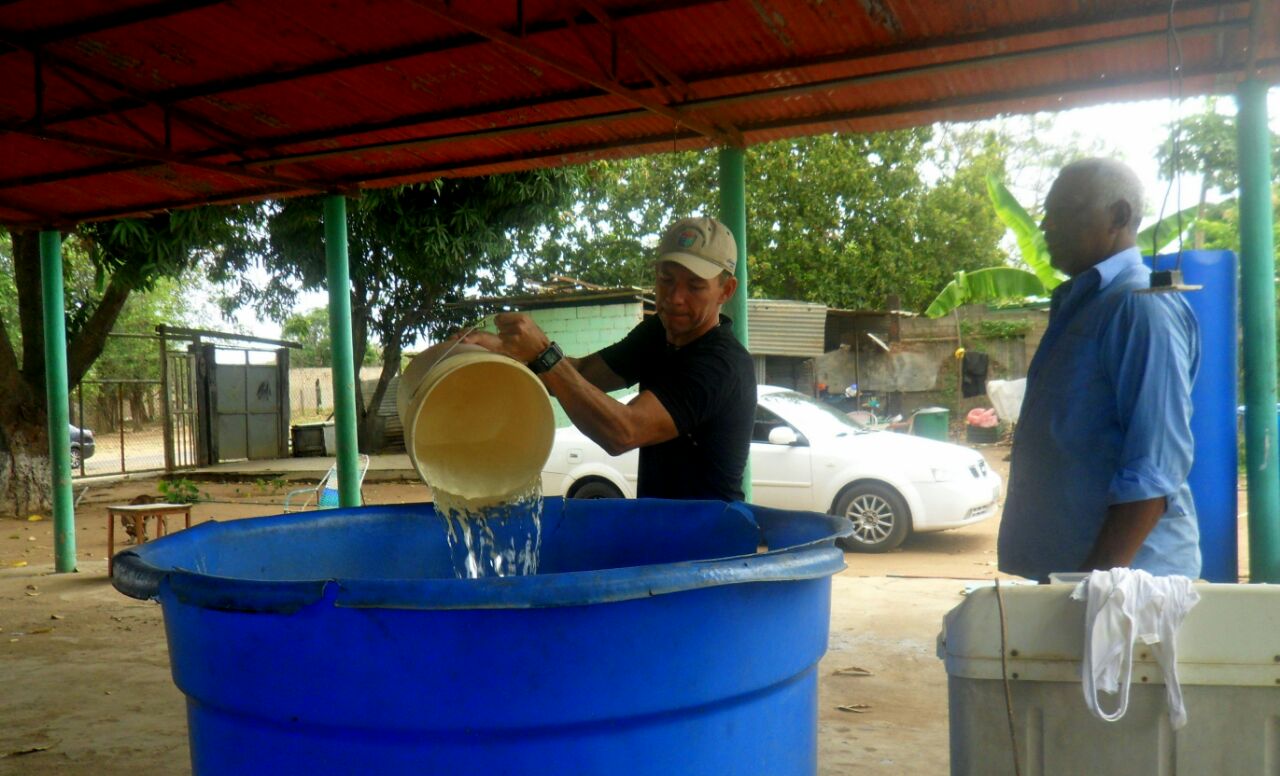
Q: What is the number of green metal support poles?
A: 4